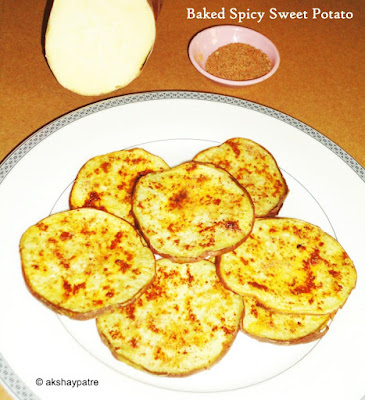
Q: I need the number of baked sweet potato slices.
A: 7